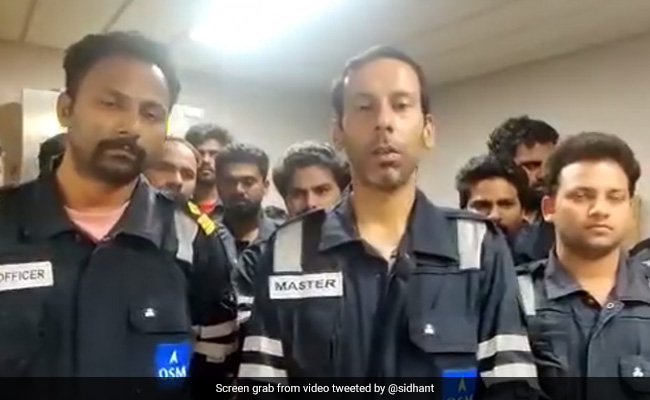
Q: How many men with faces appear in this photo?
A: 9